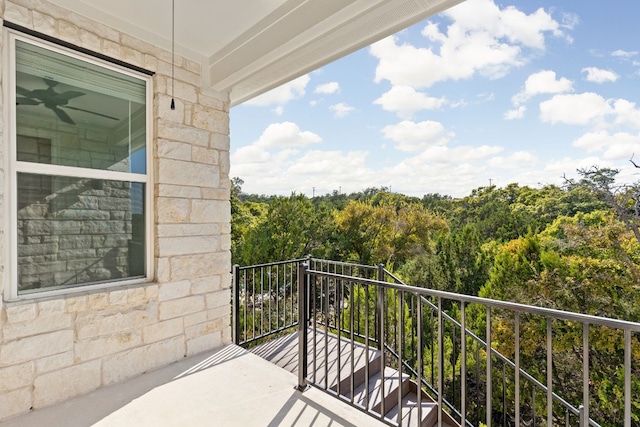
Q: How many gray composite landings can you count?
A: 1